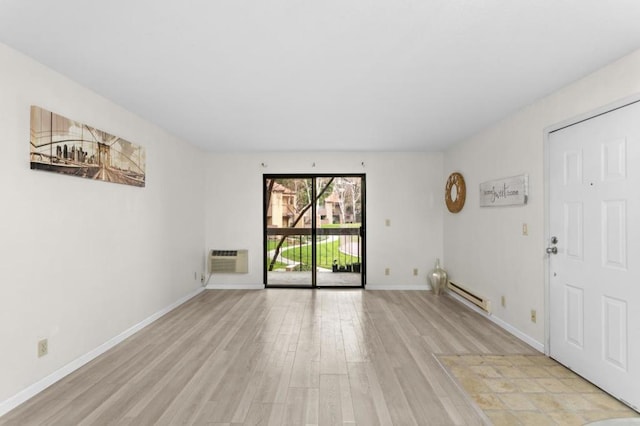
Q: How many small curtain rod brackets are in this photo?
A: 3